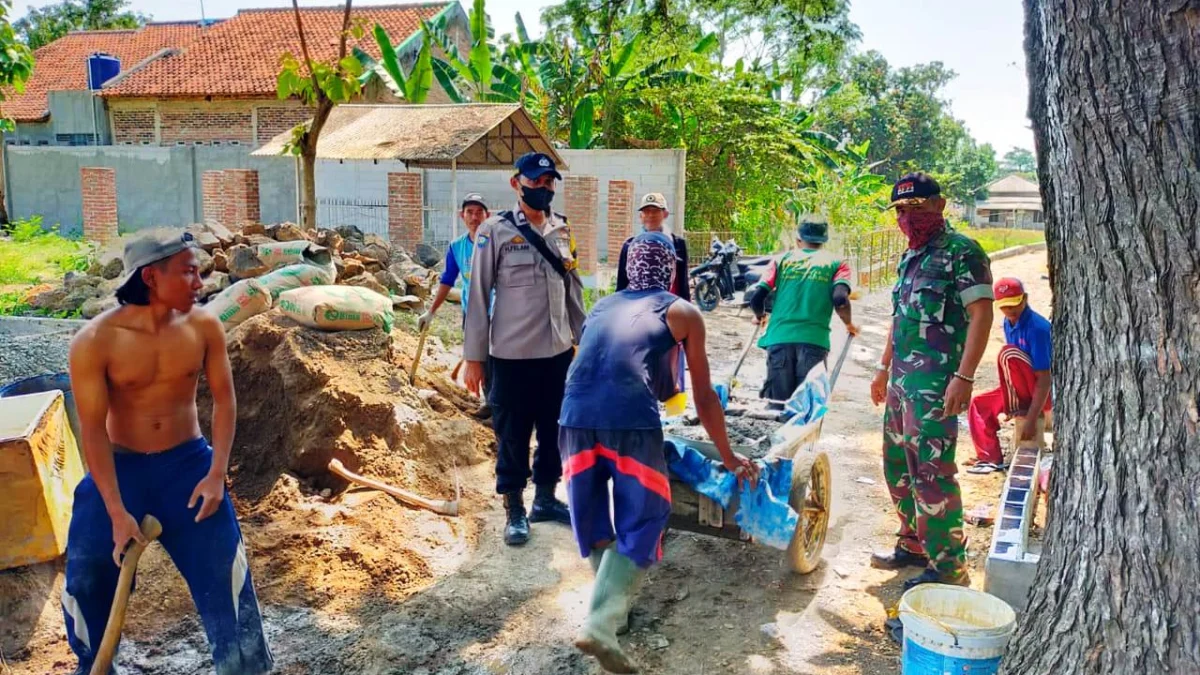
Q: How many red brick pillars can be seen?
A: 6